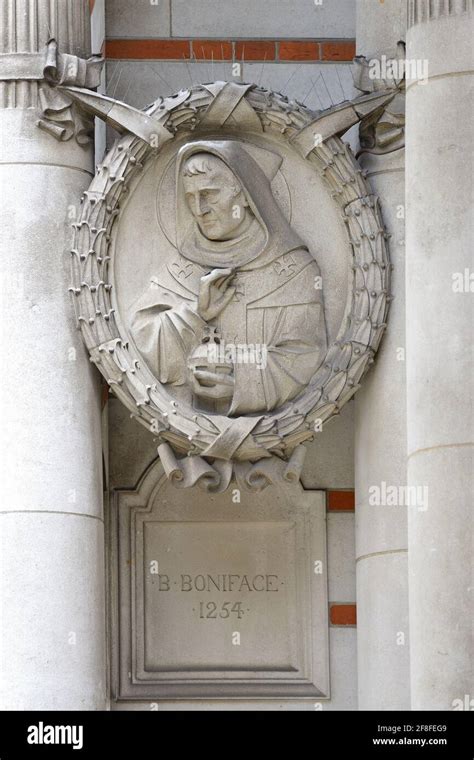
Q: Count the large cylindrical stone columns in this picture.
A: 3